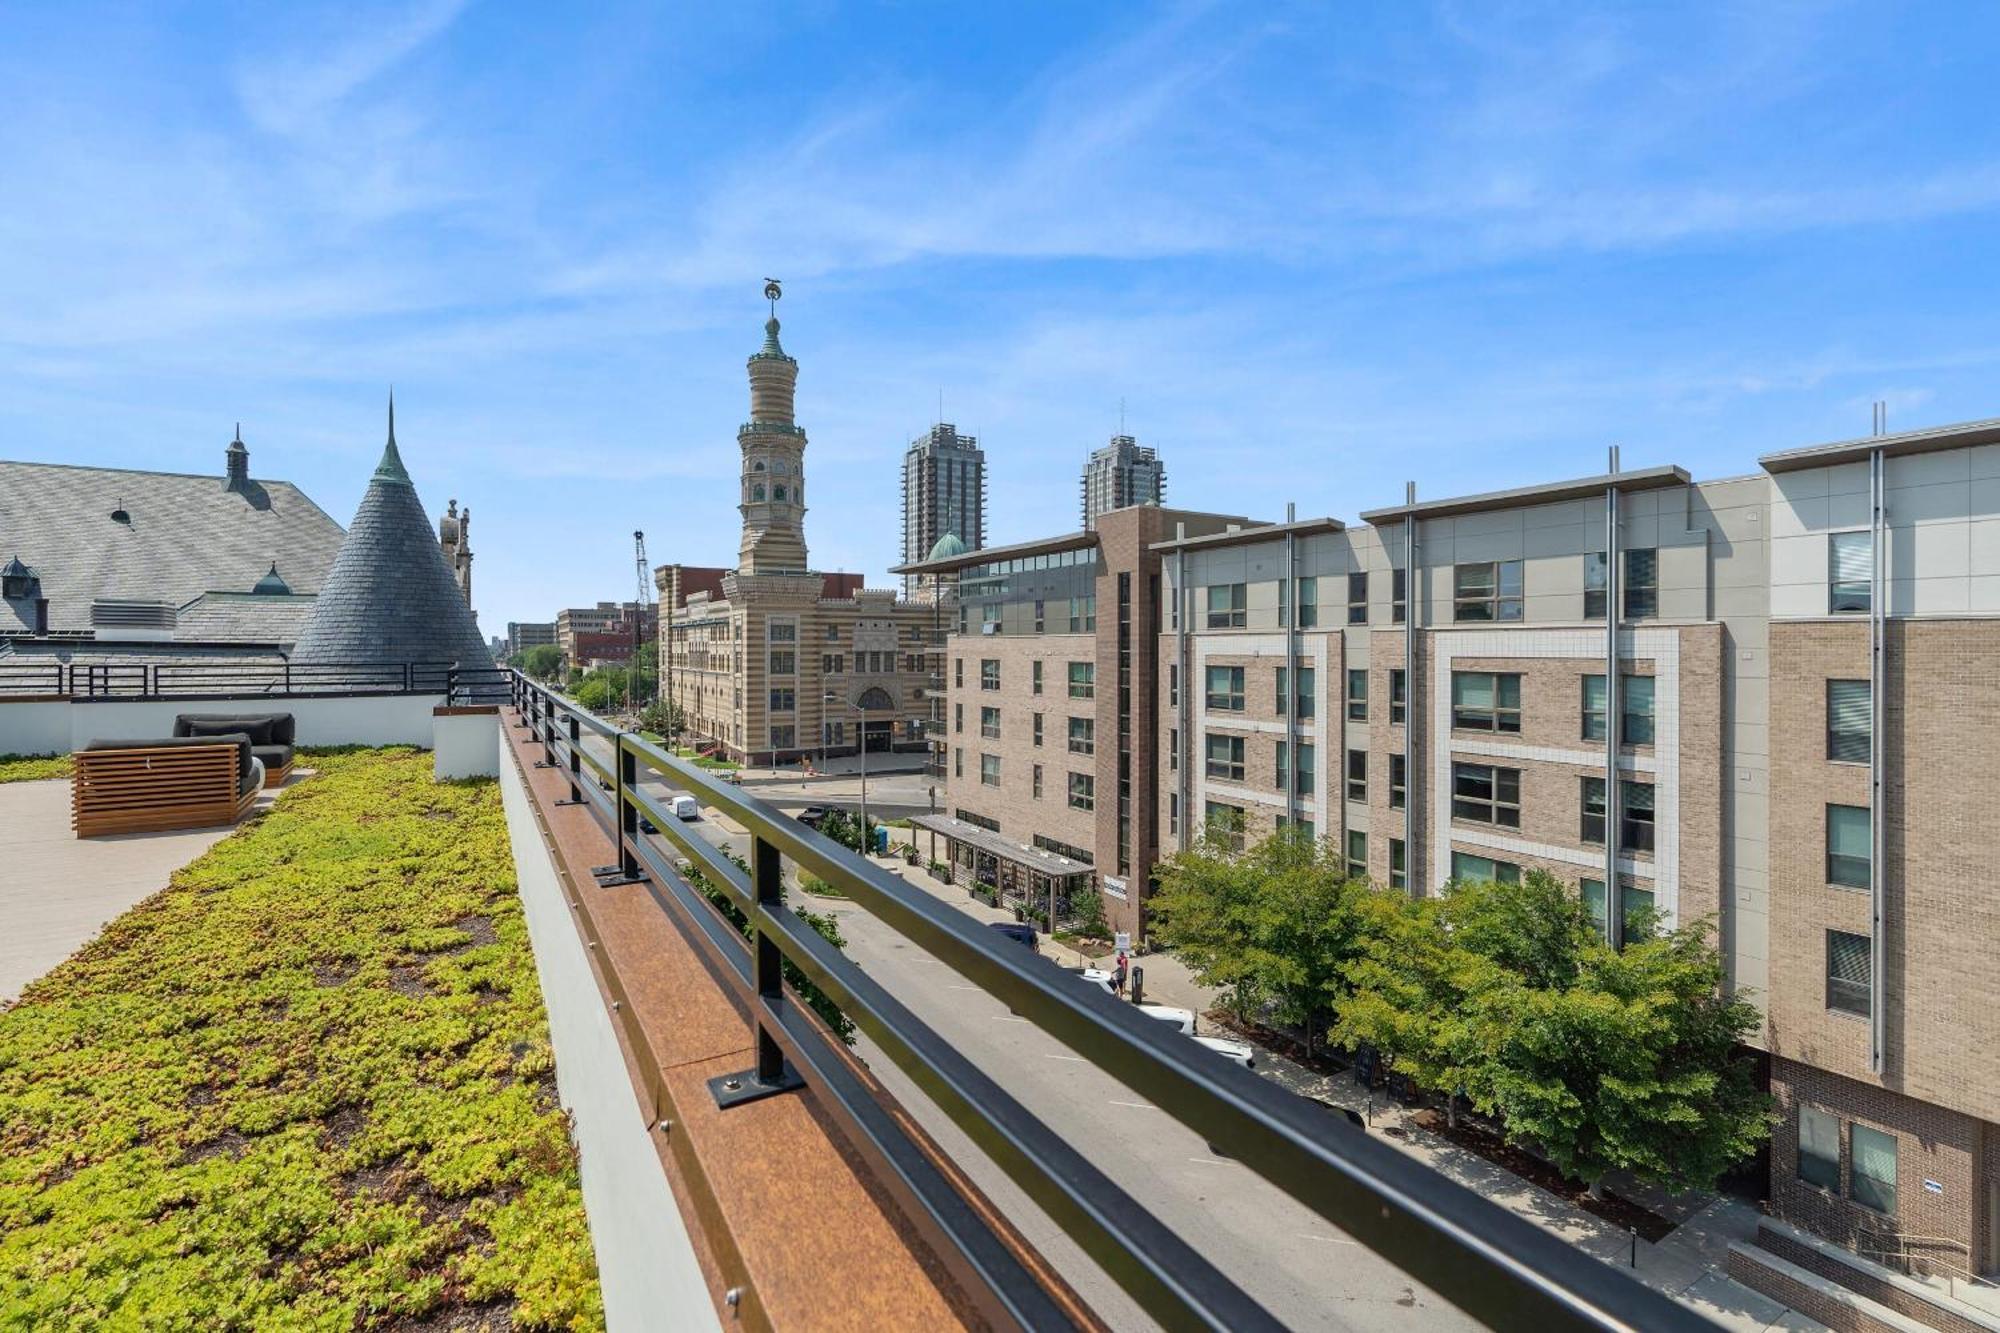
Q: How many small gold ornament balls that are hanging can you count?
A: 0